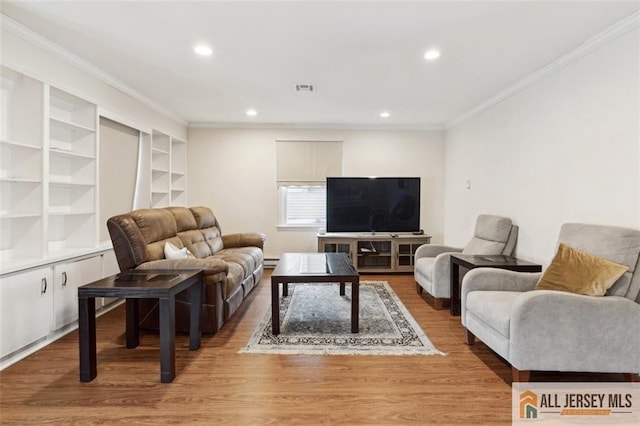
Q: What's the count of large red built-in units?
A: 0